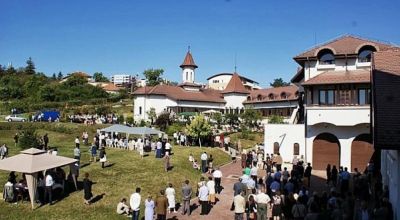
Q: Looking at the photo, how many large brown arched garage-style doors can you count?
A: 2